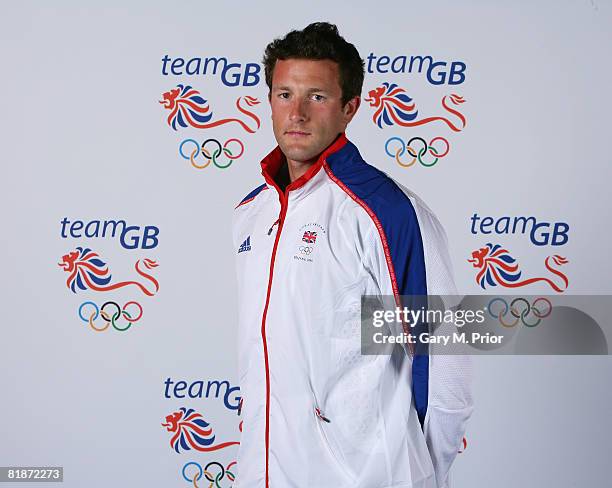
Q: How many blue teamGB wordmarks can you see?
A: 5